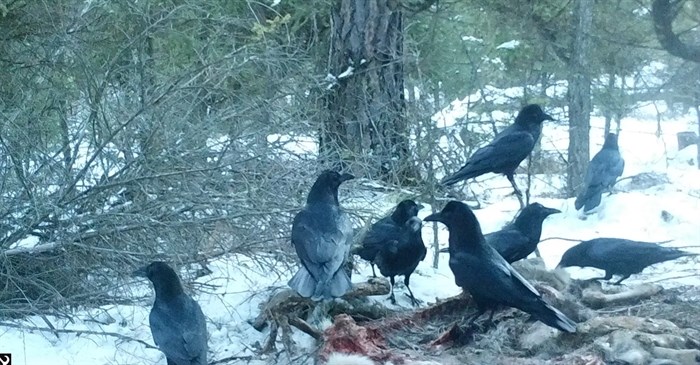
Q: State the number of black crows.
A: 9